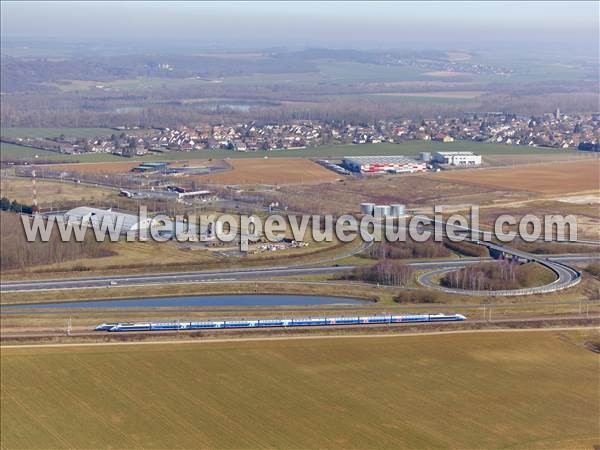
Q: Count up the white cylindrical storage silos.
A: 3